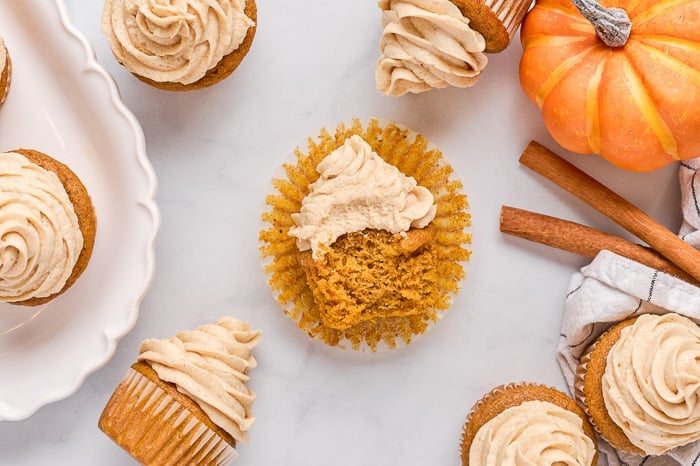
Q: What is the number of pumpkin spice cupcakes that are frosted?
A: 8